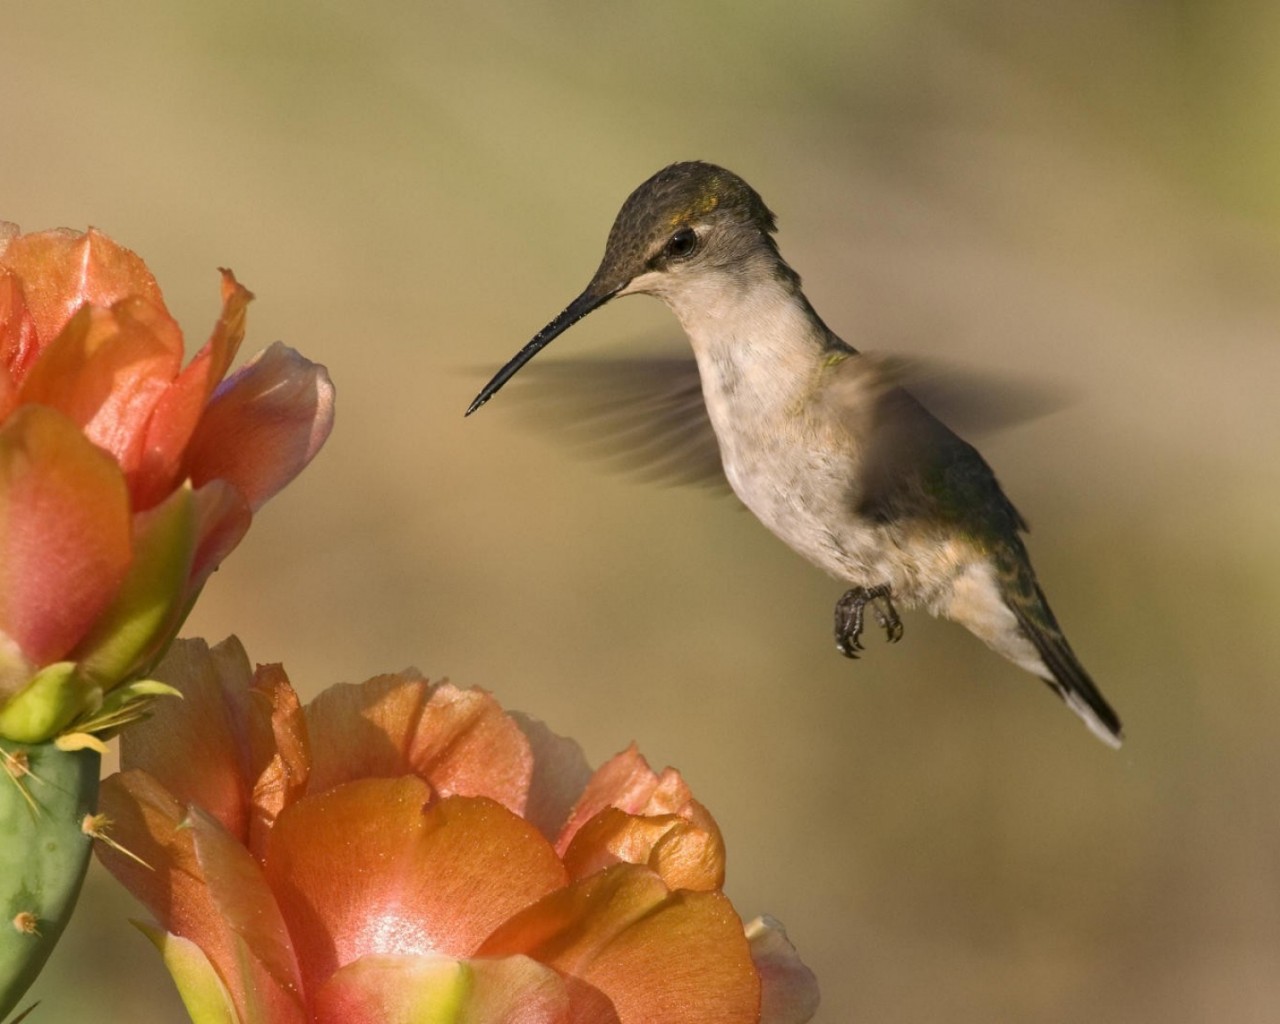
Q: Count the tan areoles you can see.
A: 3